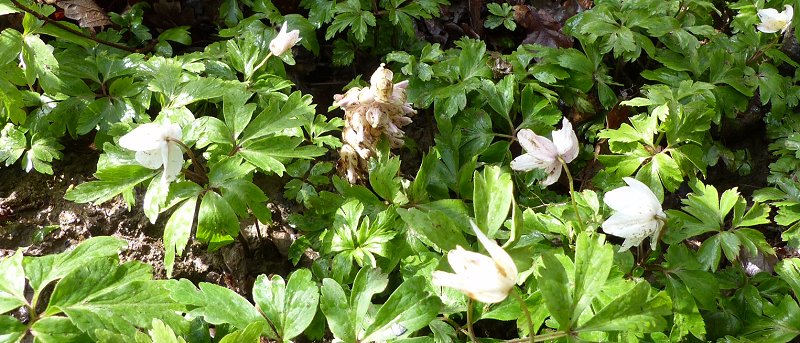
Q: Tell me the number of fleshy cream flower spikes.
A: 1